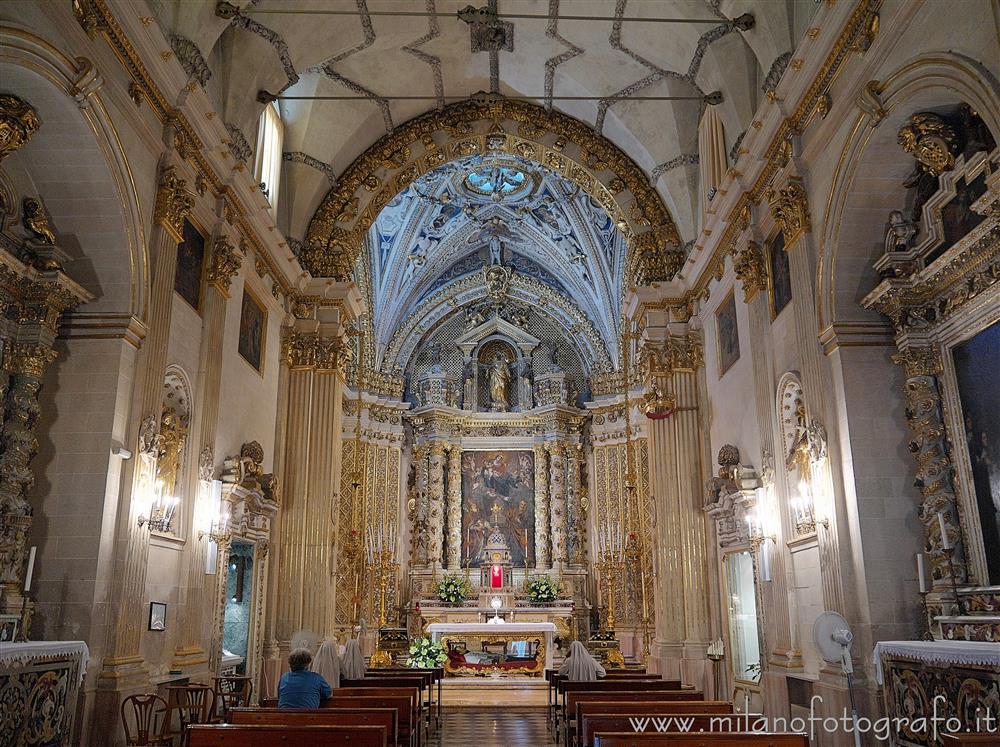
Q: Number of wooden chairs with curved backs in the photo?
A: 3